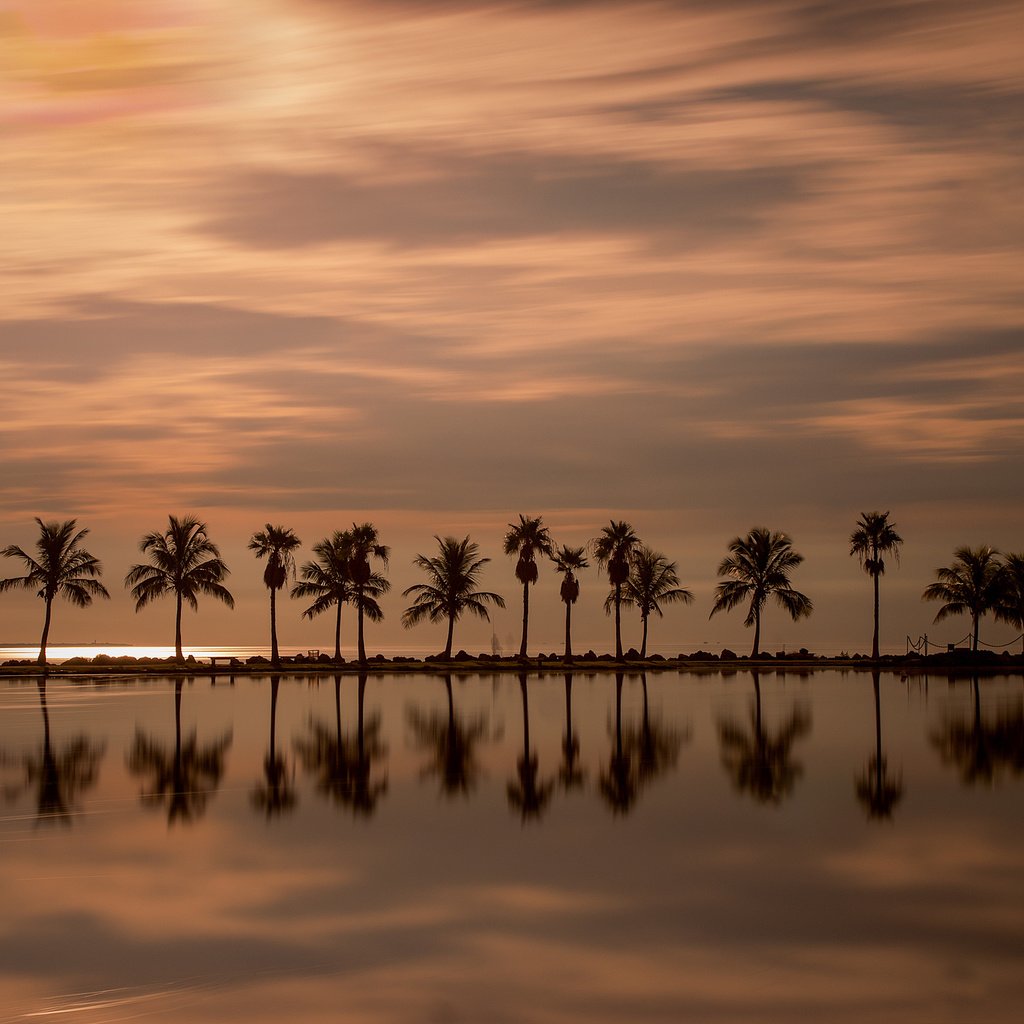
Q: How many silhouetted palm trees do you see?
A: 14